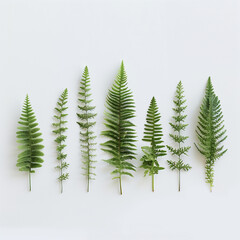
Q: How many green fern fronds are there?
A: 7